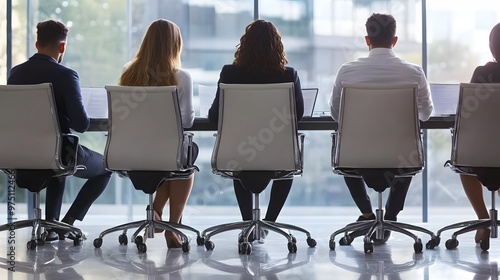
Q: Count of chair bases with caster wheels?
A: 5